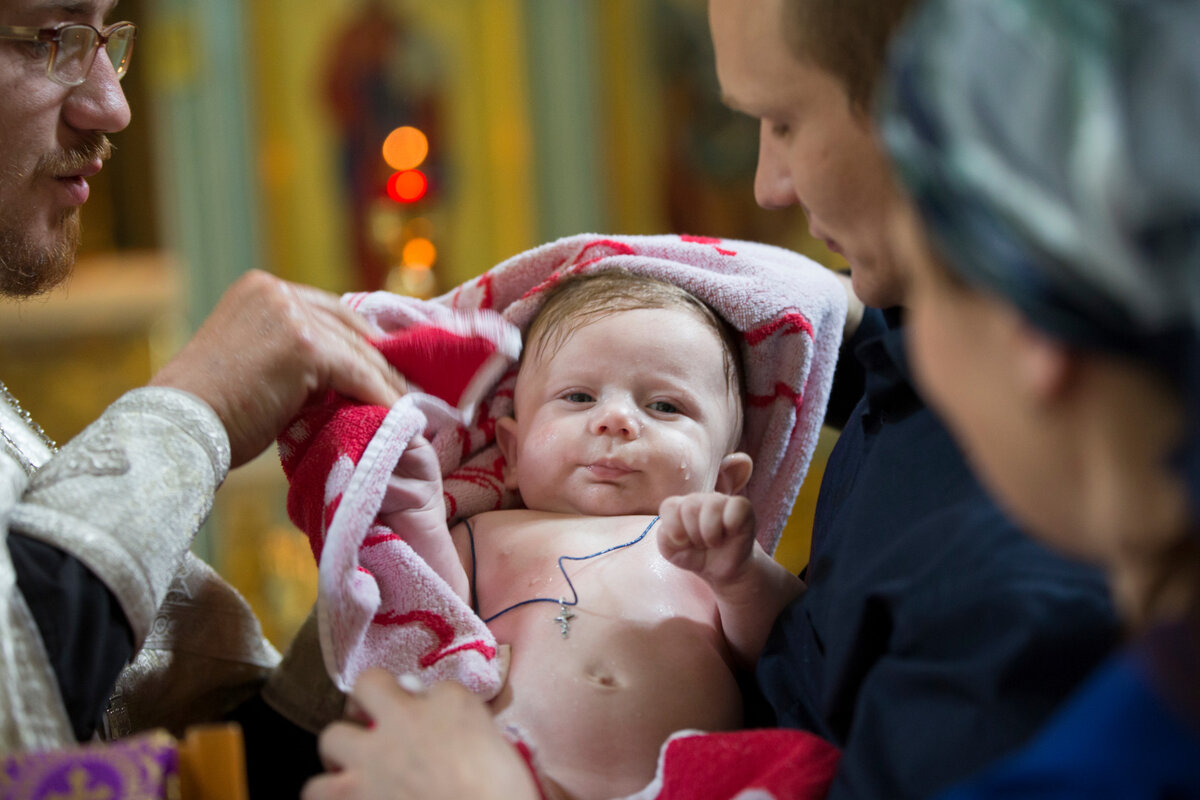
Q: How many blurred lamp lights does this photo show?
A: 3